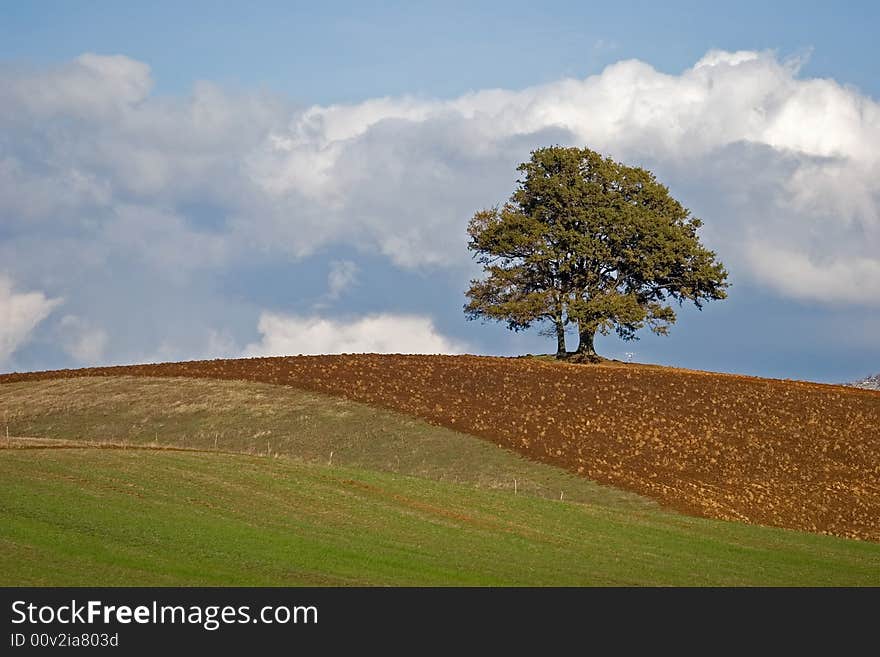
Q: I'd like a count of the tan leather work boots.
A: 0